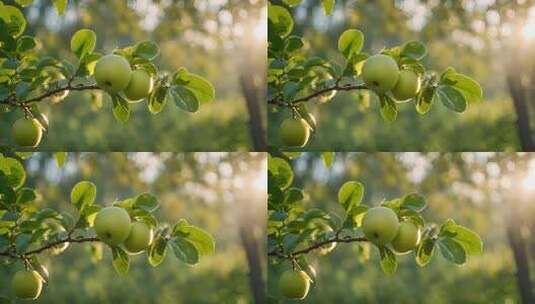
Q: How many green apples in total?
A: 12